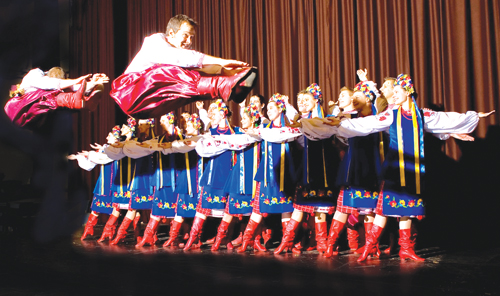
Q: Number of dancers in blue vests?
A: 11